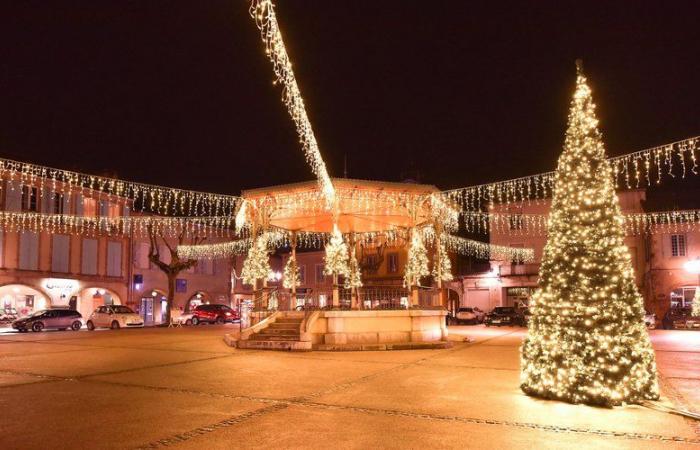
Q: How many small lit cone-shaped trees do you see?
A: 6